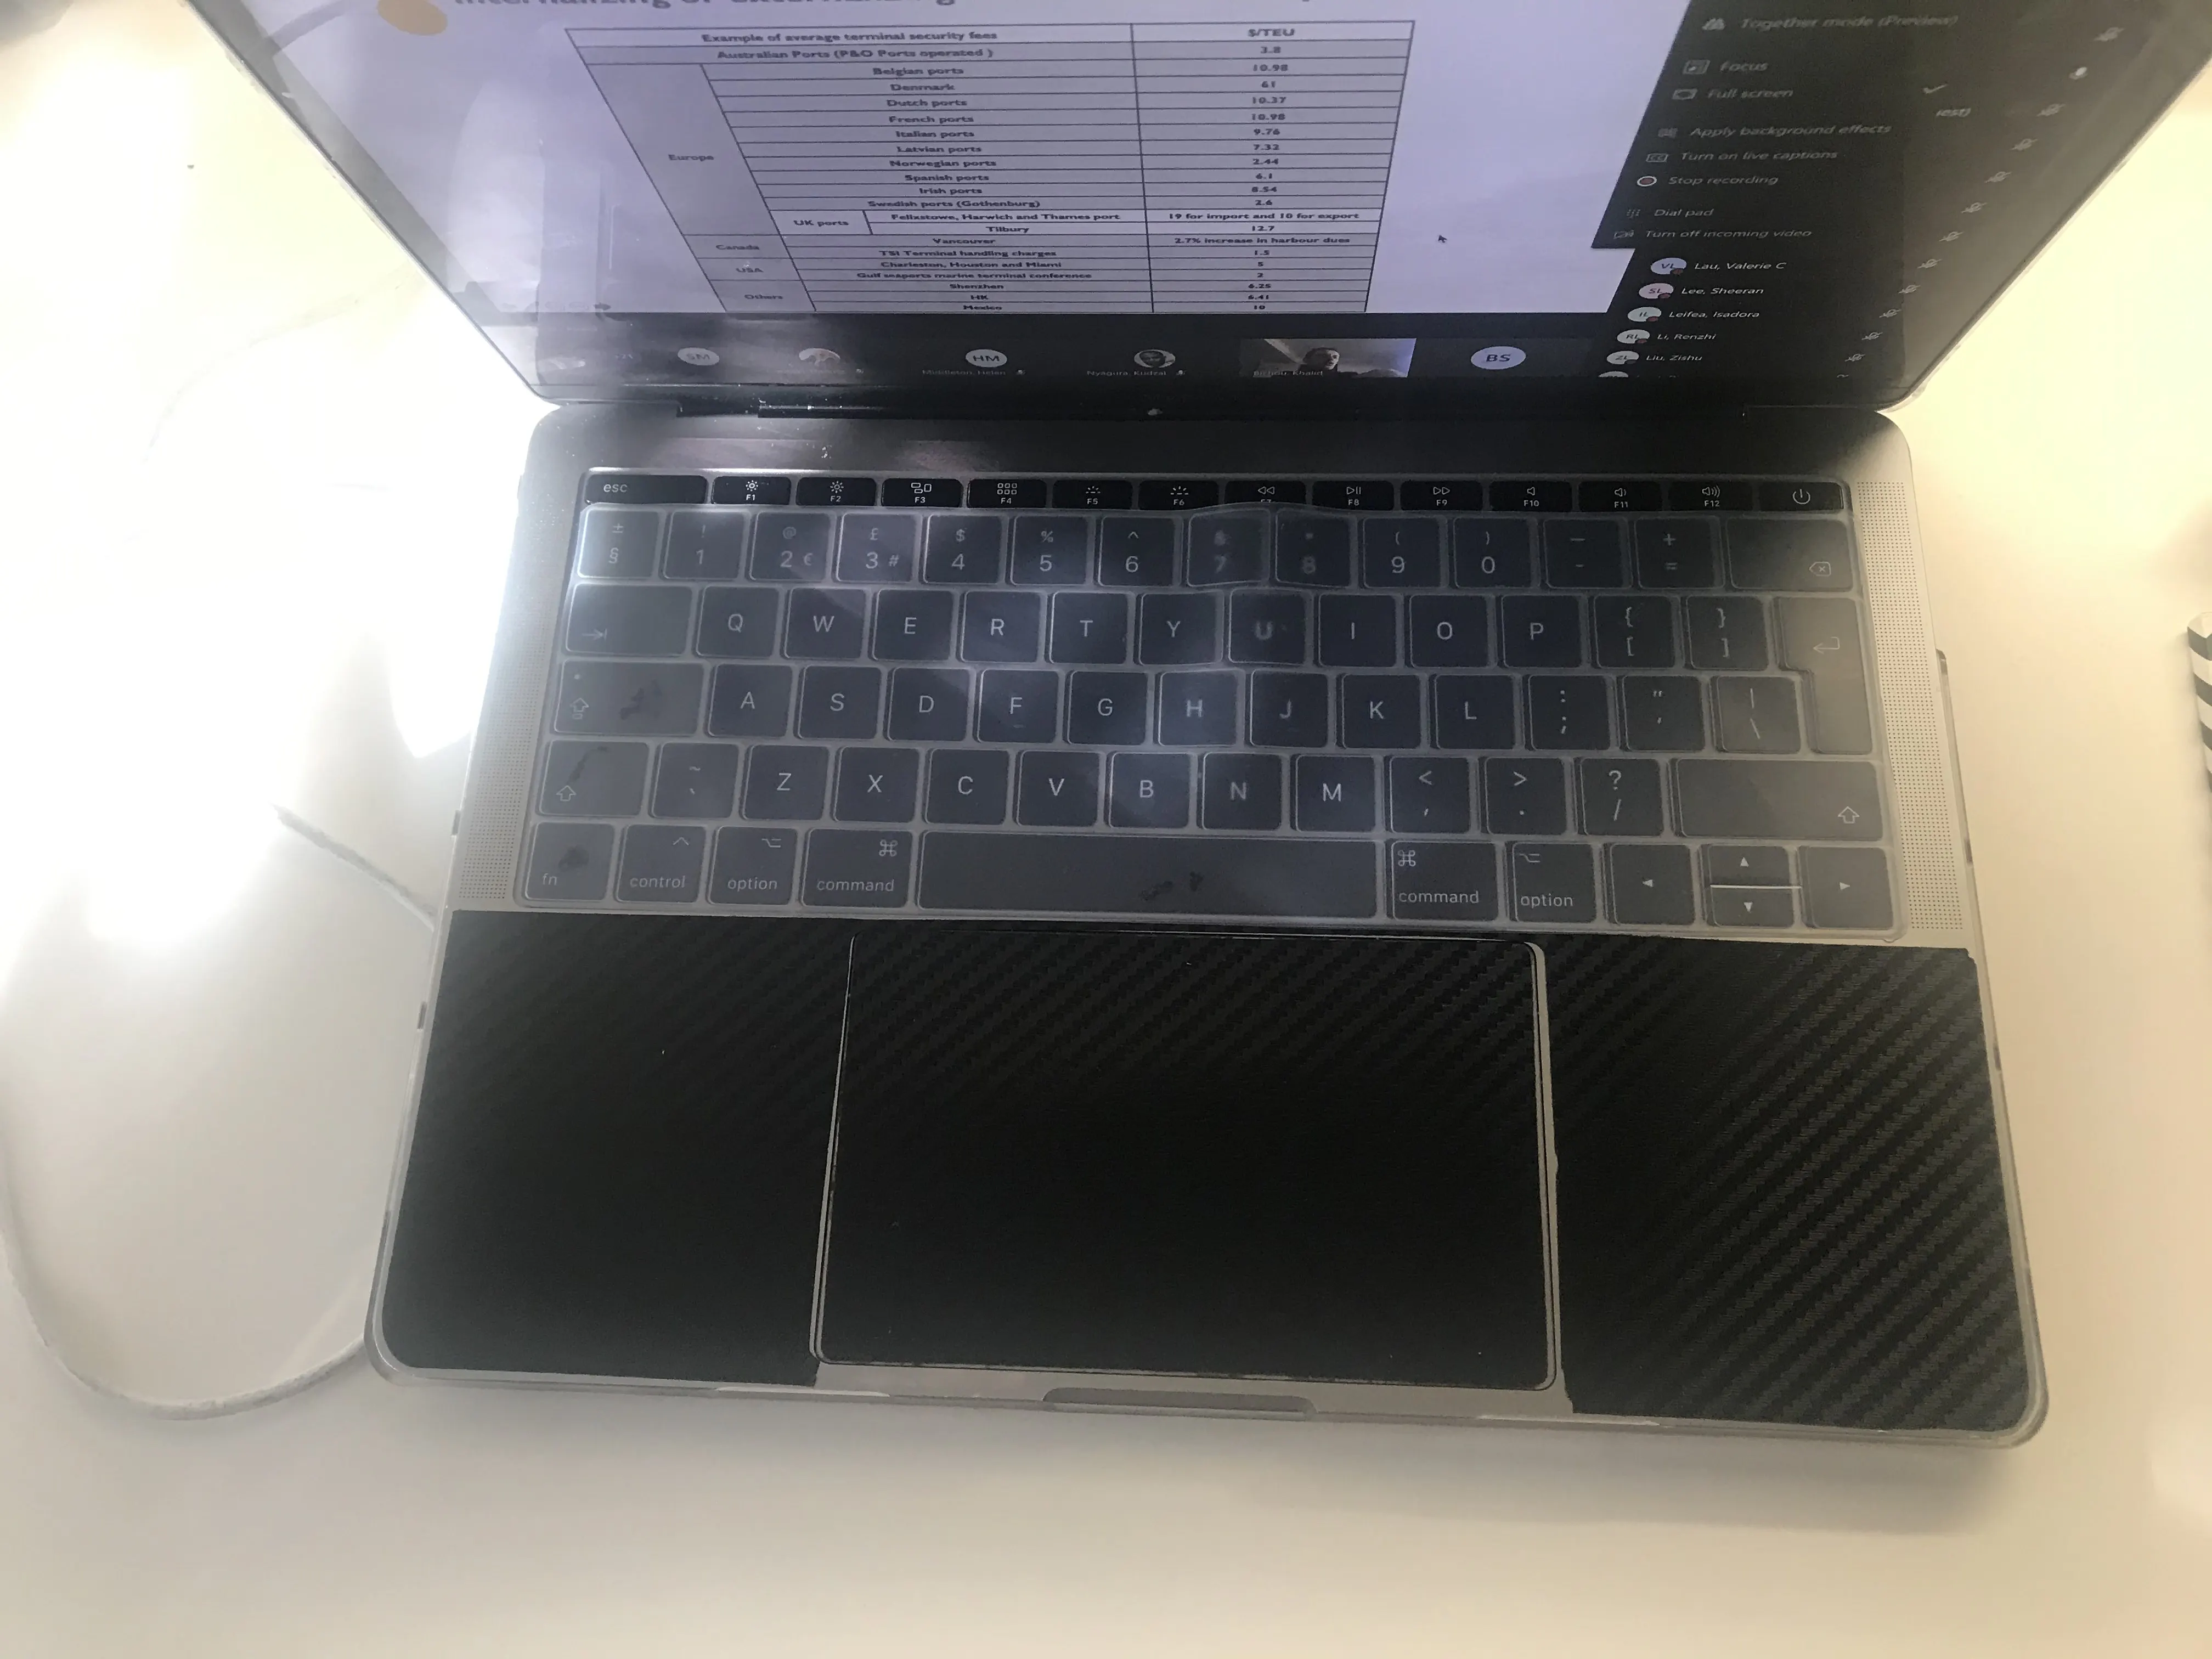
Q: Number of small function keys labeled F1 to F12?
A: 12